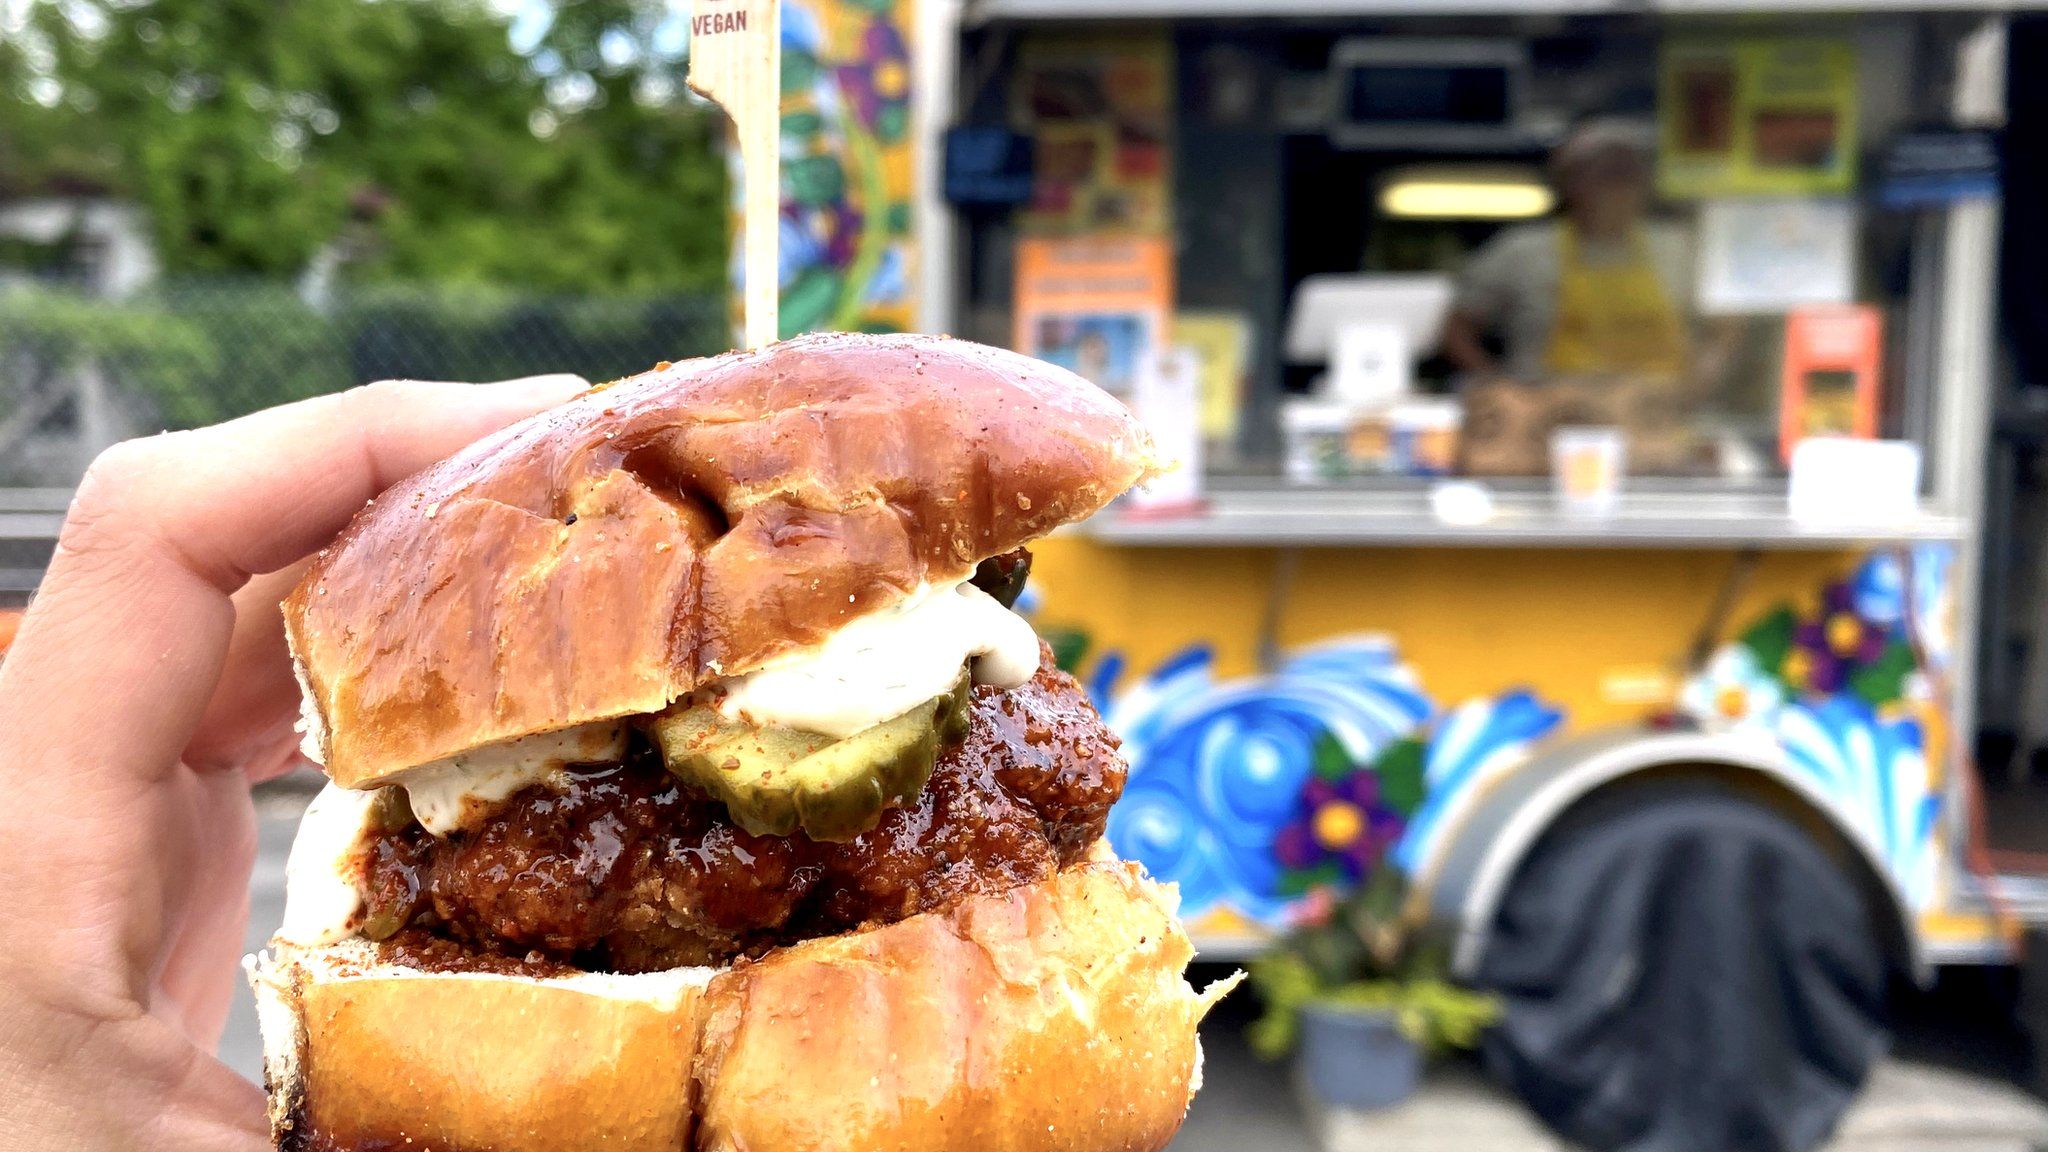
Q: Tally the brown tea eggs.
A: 0